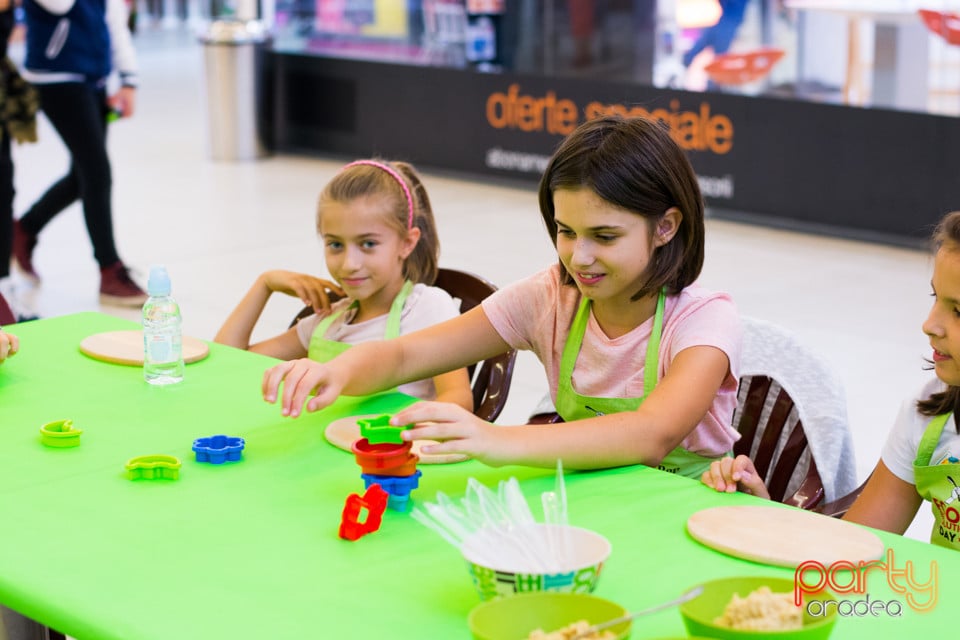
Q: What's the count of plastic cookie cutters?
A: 9